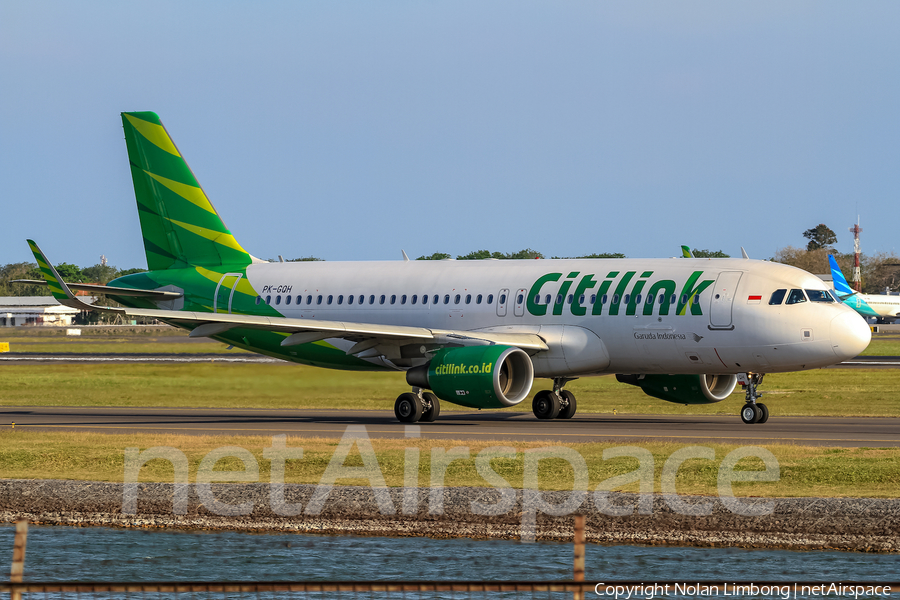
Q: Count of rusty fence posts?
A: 2